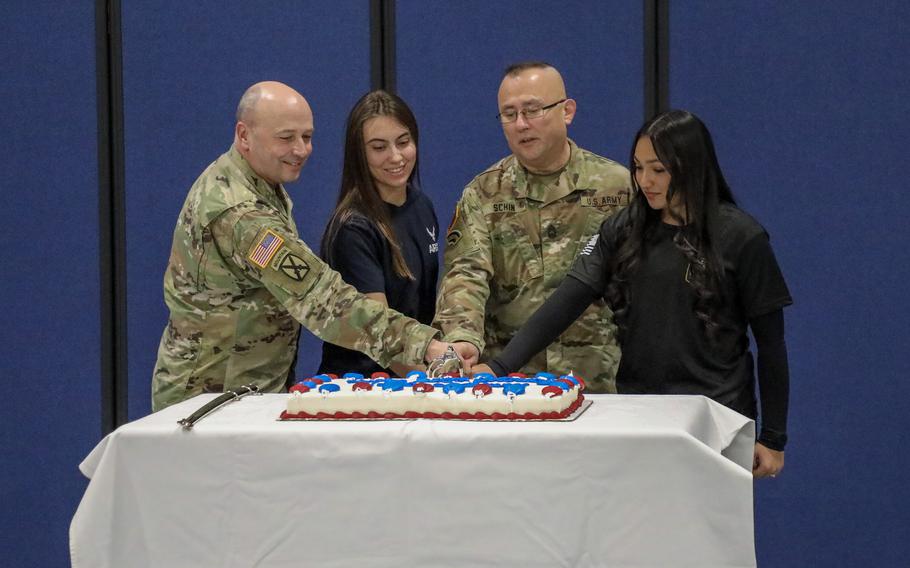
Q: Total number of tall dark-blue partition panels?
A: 4